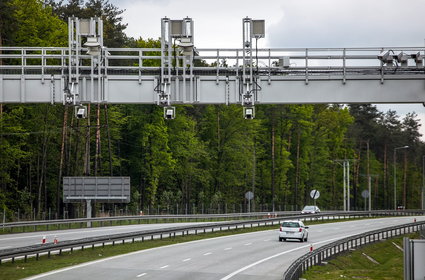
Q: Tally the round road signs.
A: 3